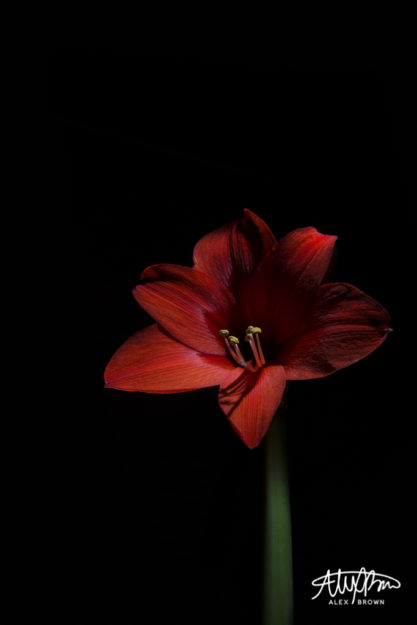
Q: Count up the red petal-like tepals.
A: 6